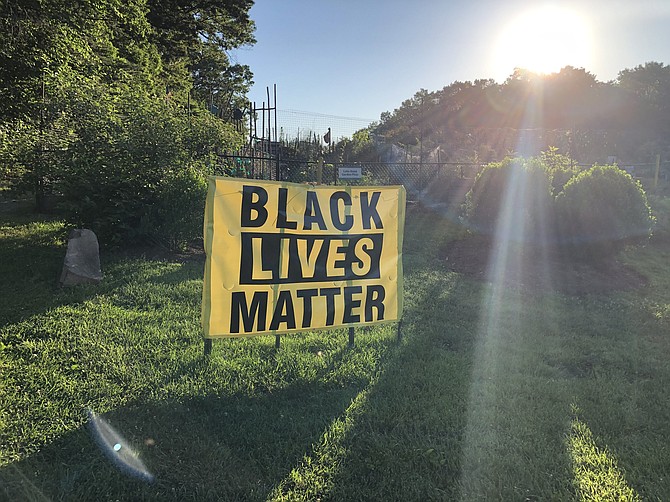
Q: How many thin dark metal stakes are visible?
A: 4